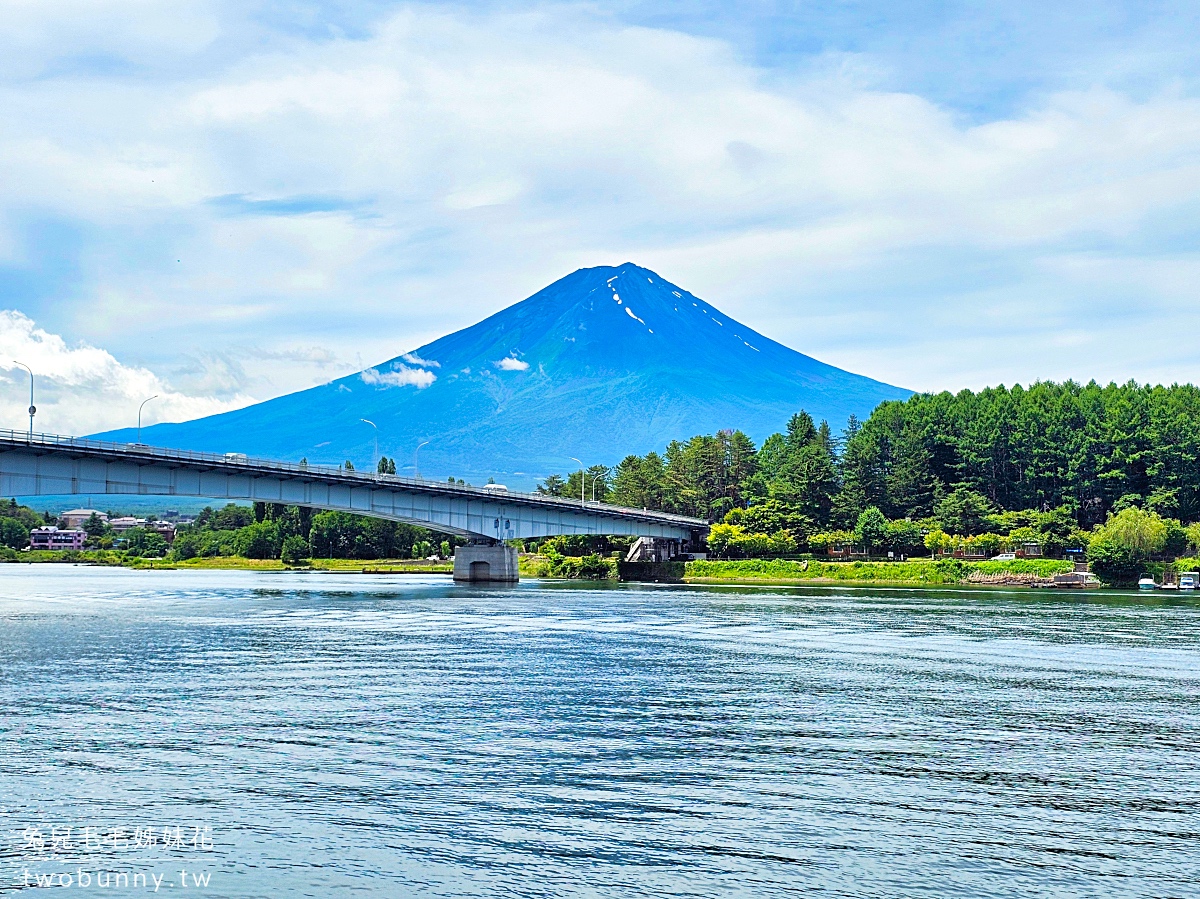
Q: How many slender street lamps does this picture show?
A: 6